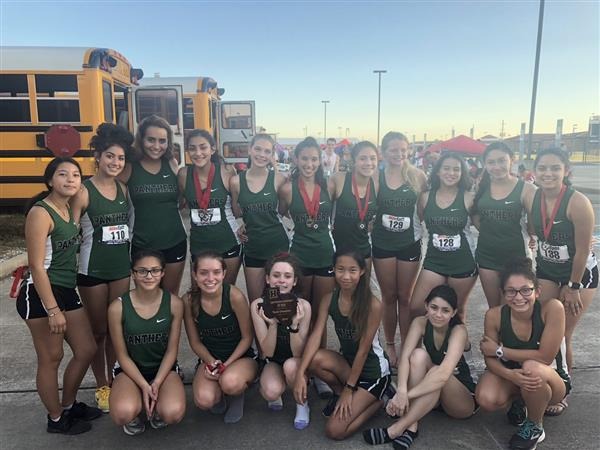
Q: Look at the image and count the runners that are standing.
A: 11